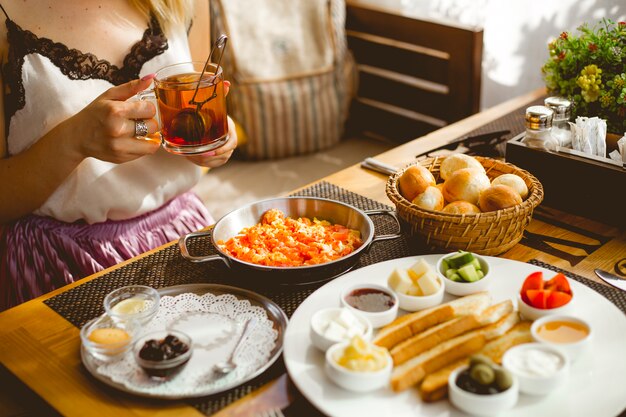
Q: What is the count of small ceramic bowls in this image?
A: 9